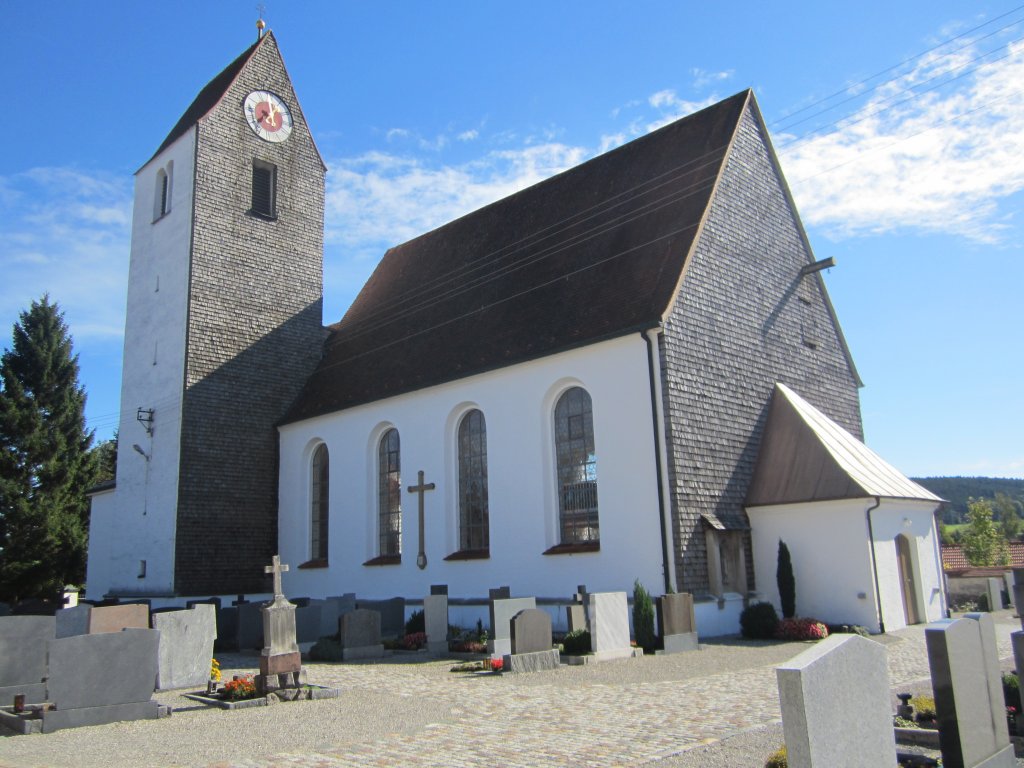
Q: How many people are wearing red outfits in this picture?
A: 0